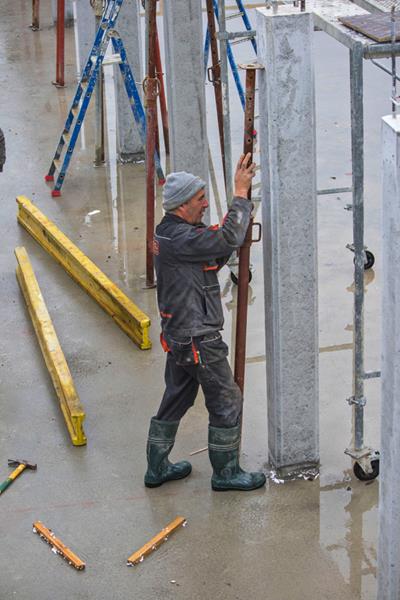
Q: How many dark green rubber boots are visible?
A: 2